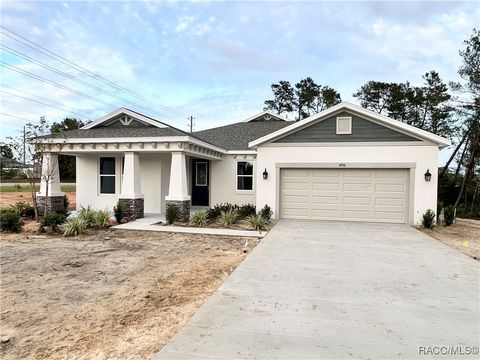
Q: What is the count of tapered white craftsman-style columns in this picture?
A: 3